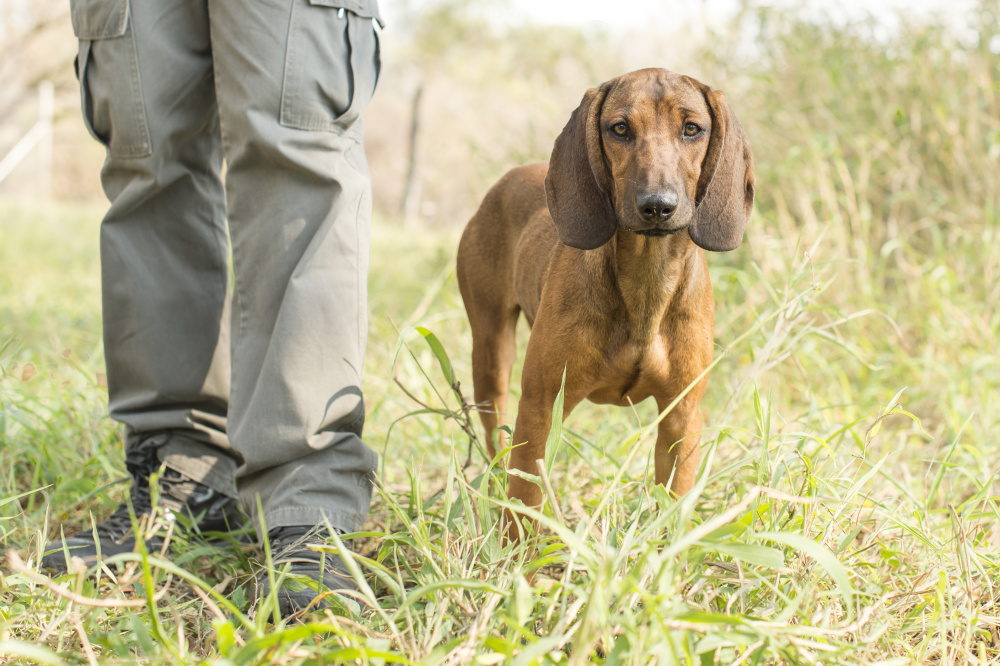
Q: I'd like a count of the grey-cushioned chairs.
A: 0